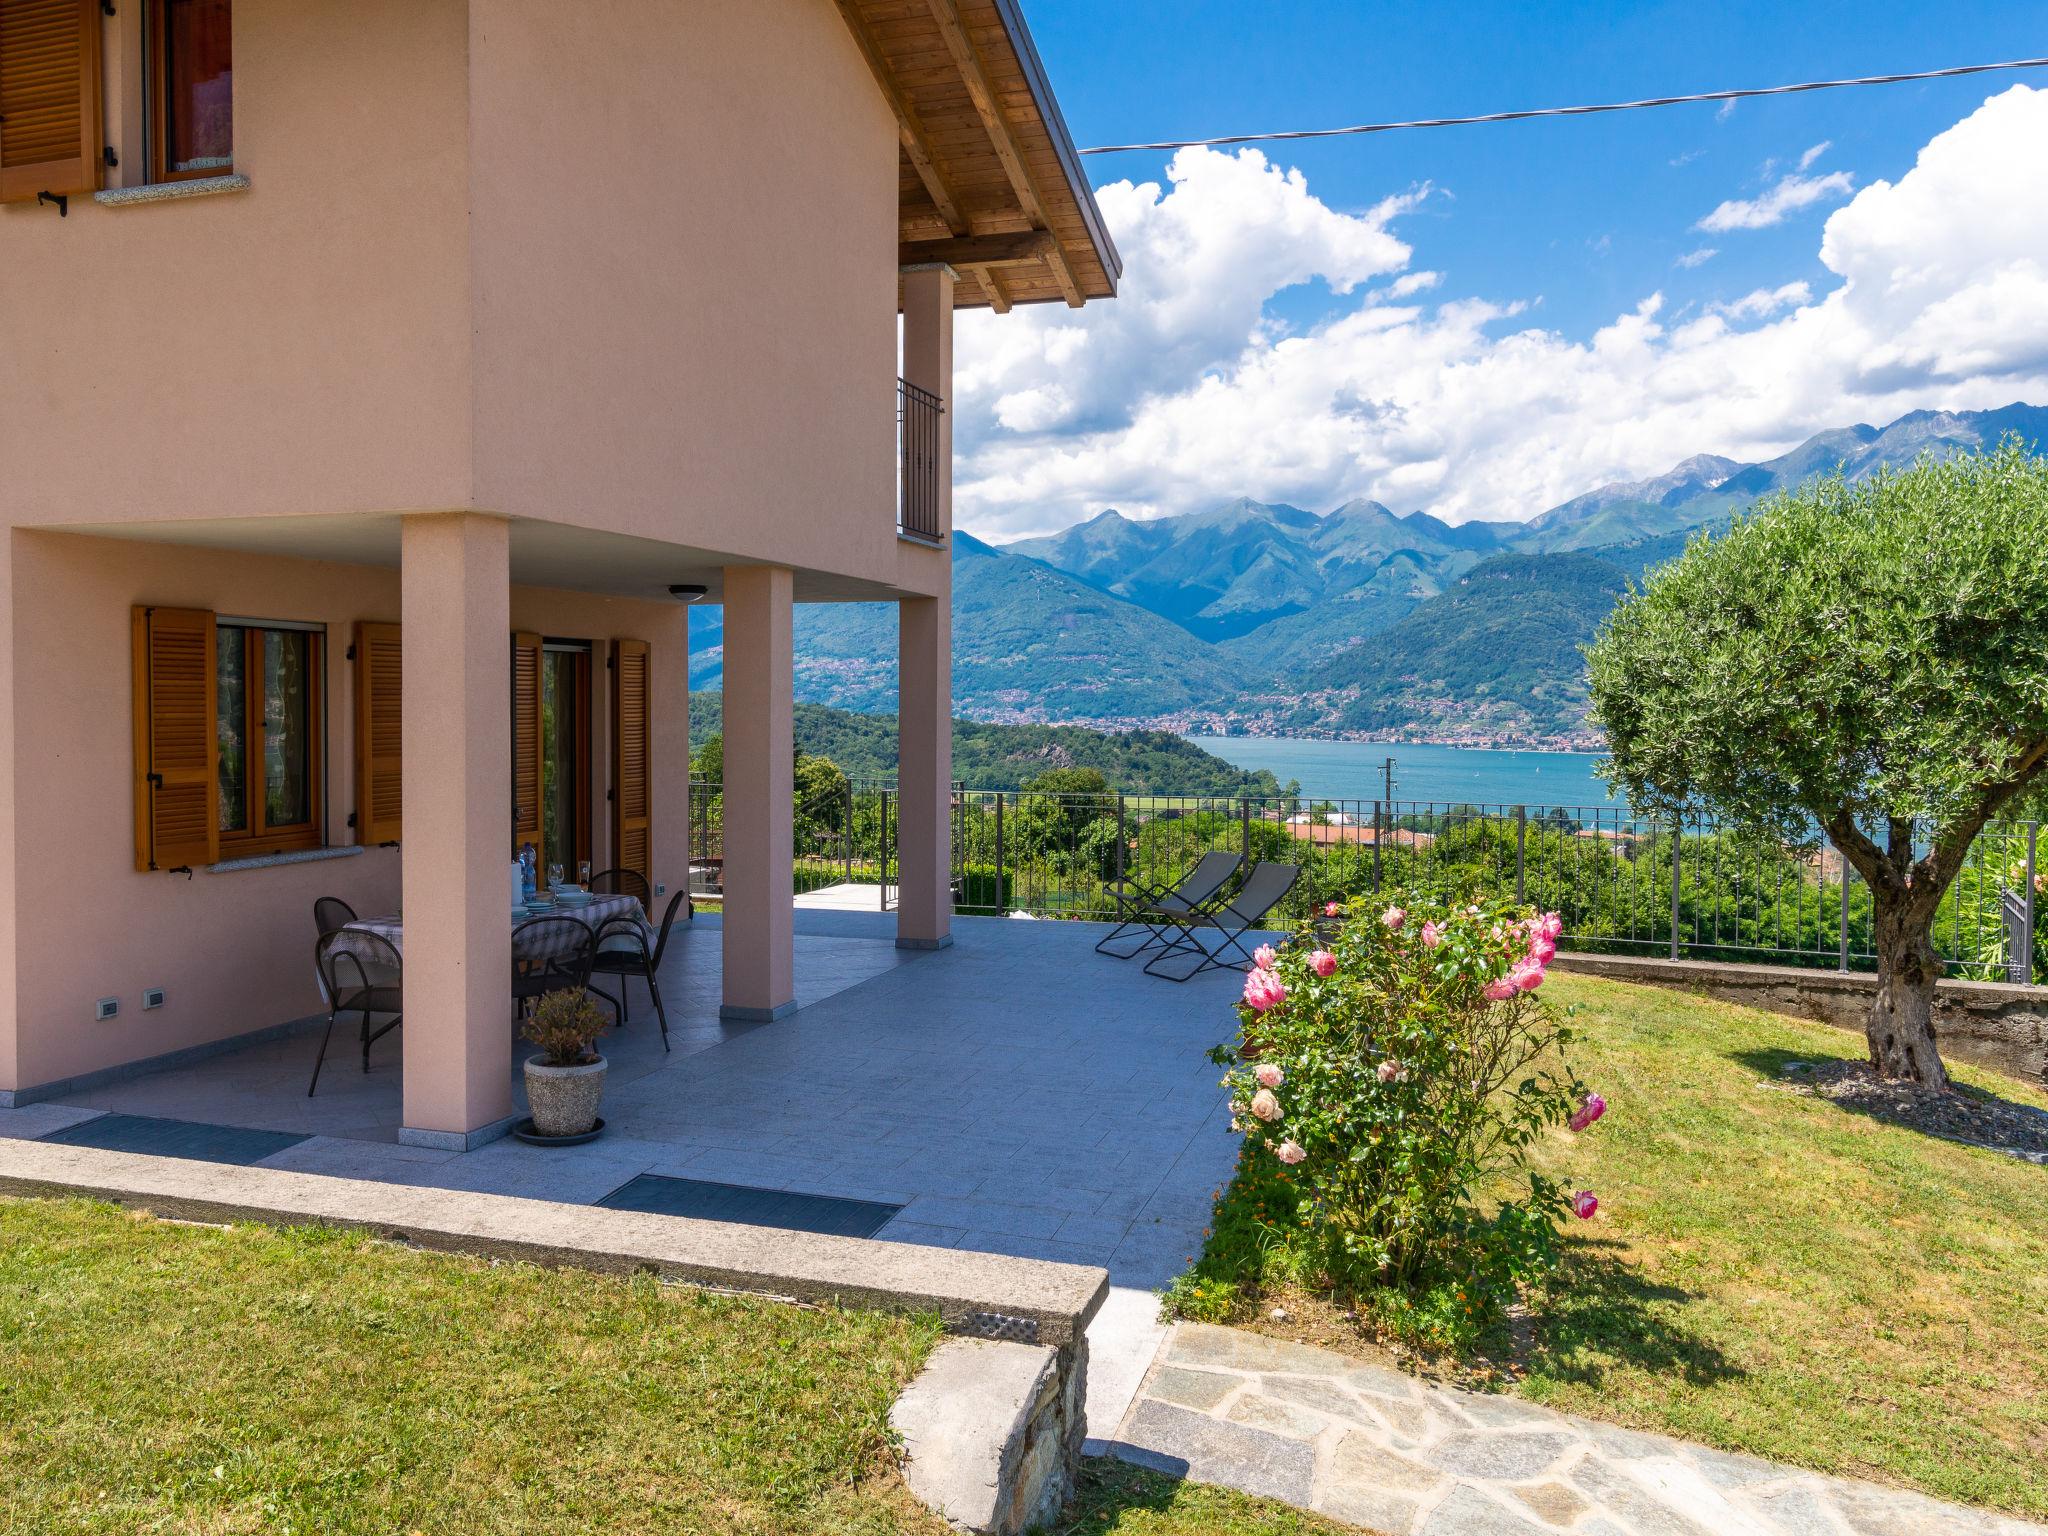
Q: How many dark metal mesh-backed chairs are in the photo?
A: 5